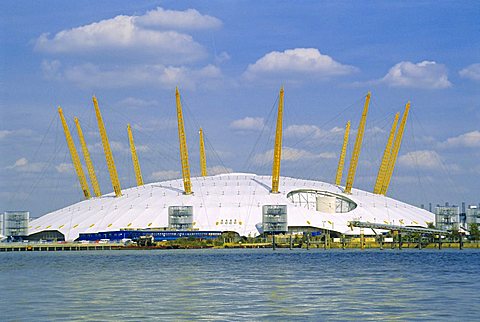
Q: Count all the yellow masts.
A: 11